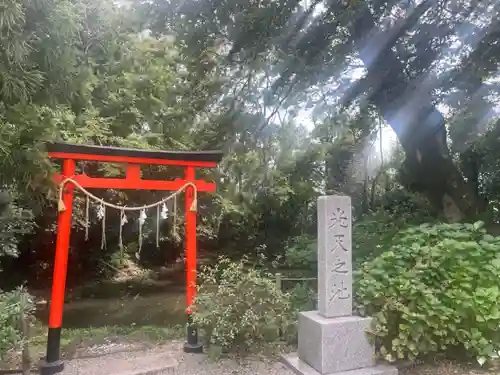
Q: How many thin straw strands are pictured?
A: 6